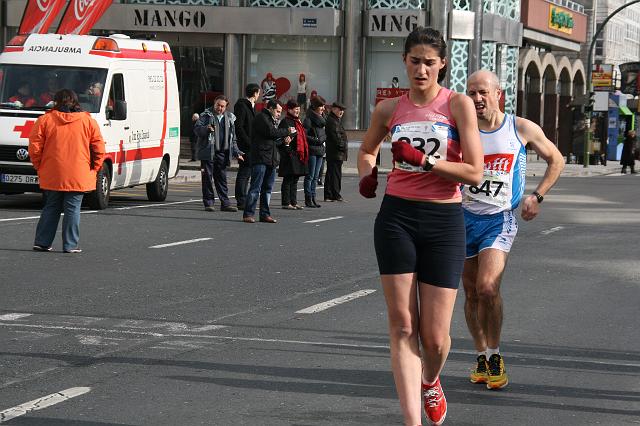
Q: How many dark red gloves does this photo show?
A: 2